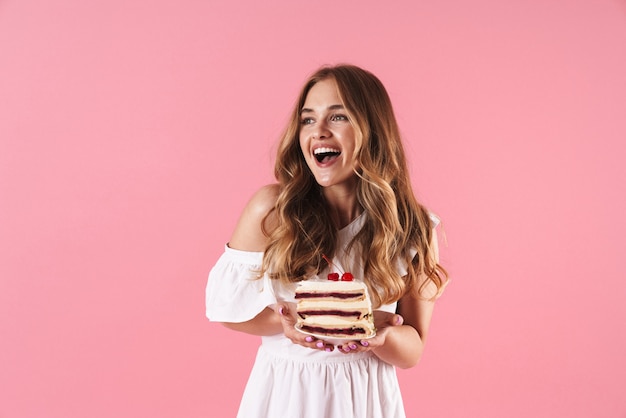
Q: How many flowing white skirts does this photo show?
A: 1